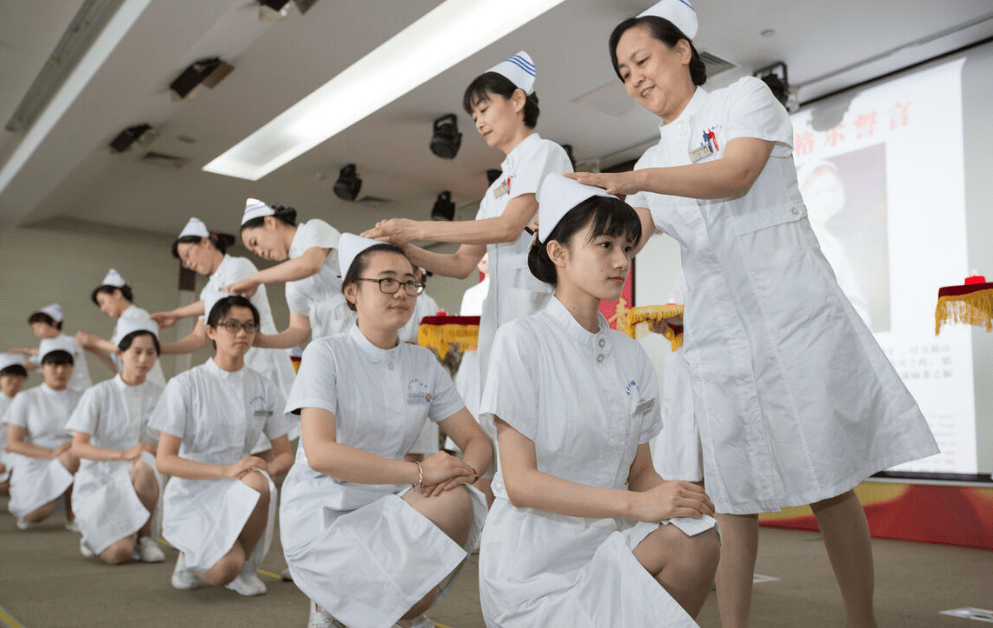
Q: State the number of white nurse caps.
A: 12